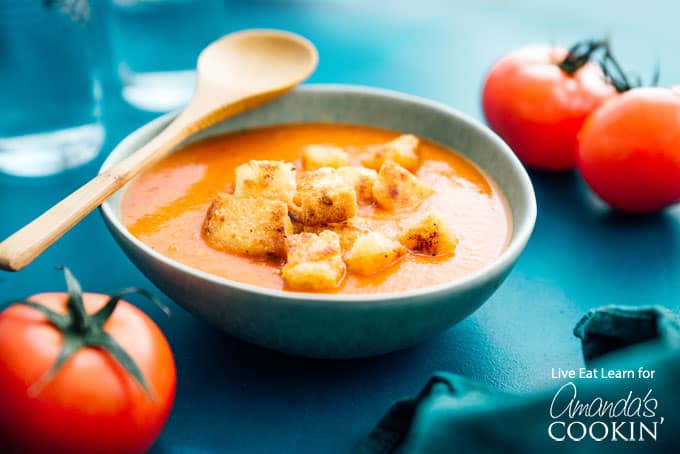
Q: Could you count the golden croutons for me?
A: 11